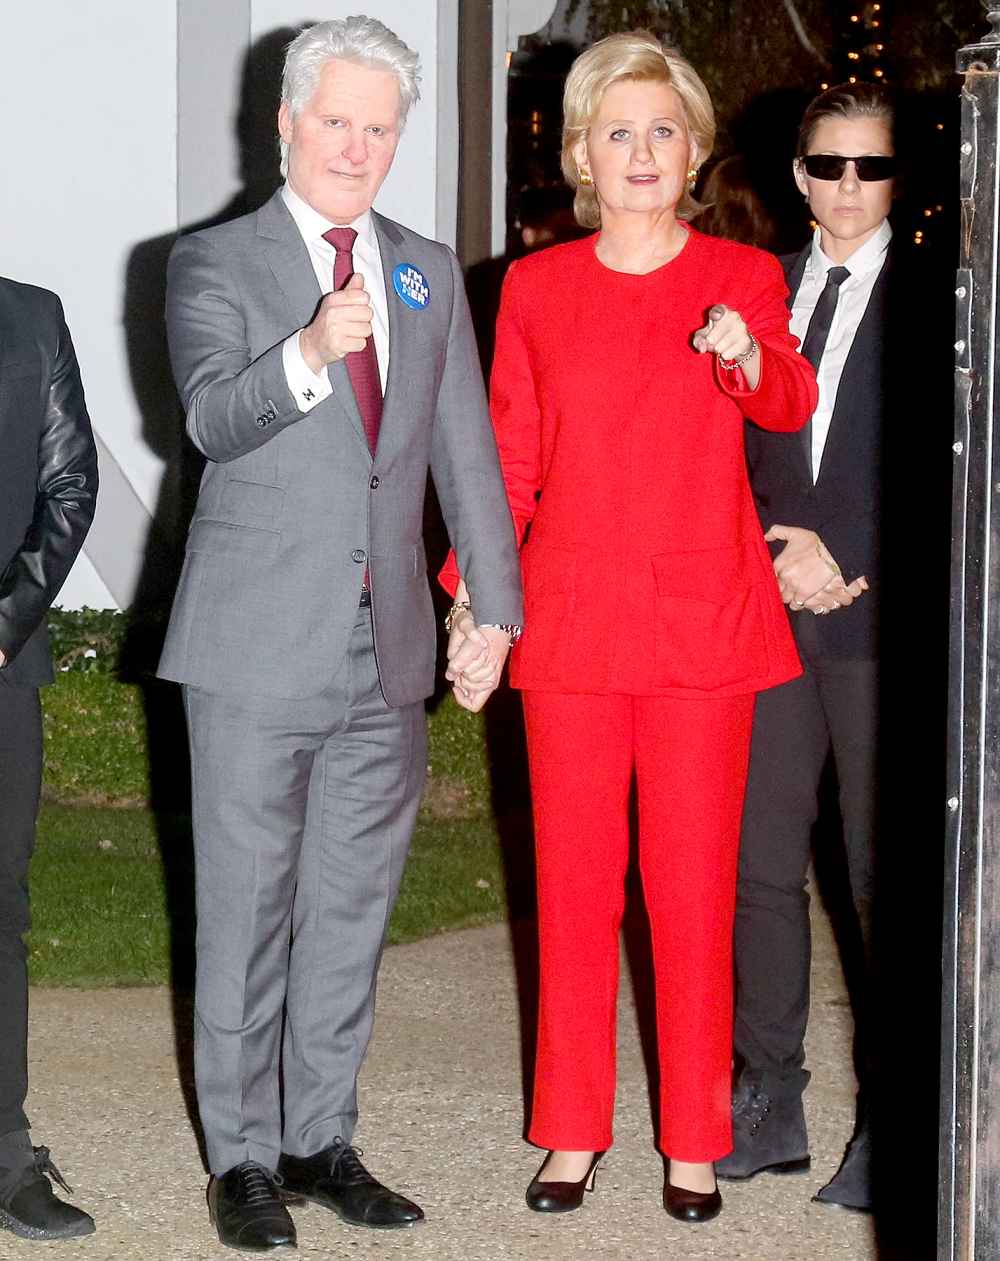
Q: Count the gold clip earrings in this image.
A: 2